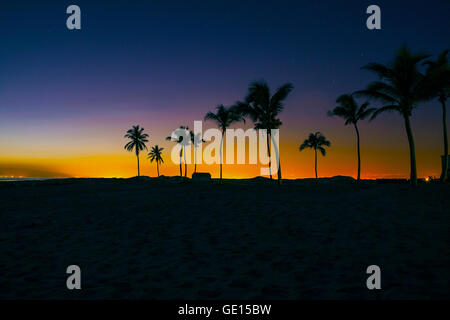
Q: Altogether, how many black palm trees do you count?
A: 12